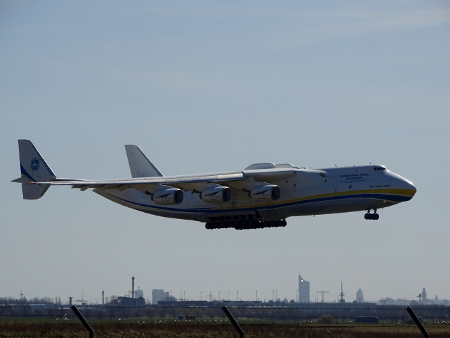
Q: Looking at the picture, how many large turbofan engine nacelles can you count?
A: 3